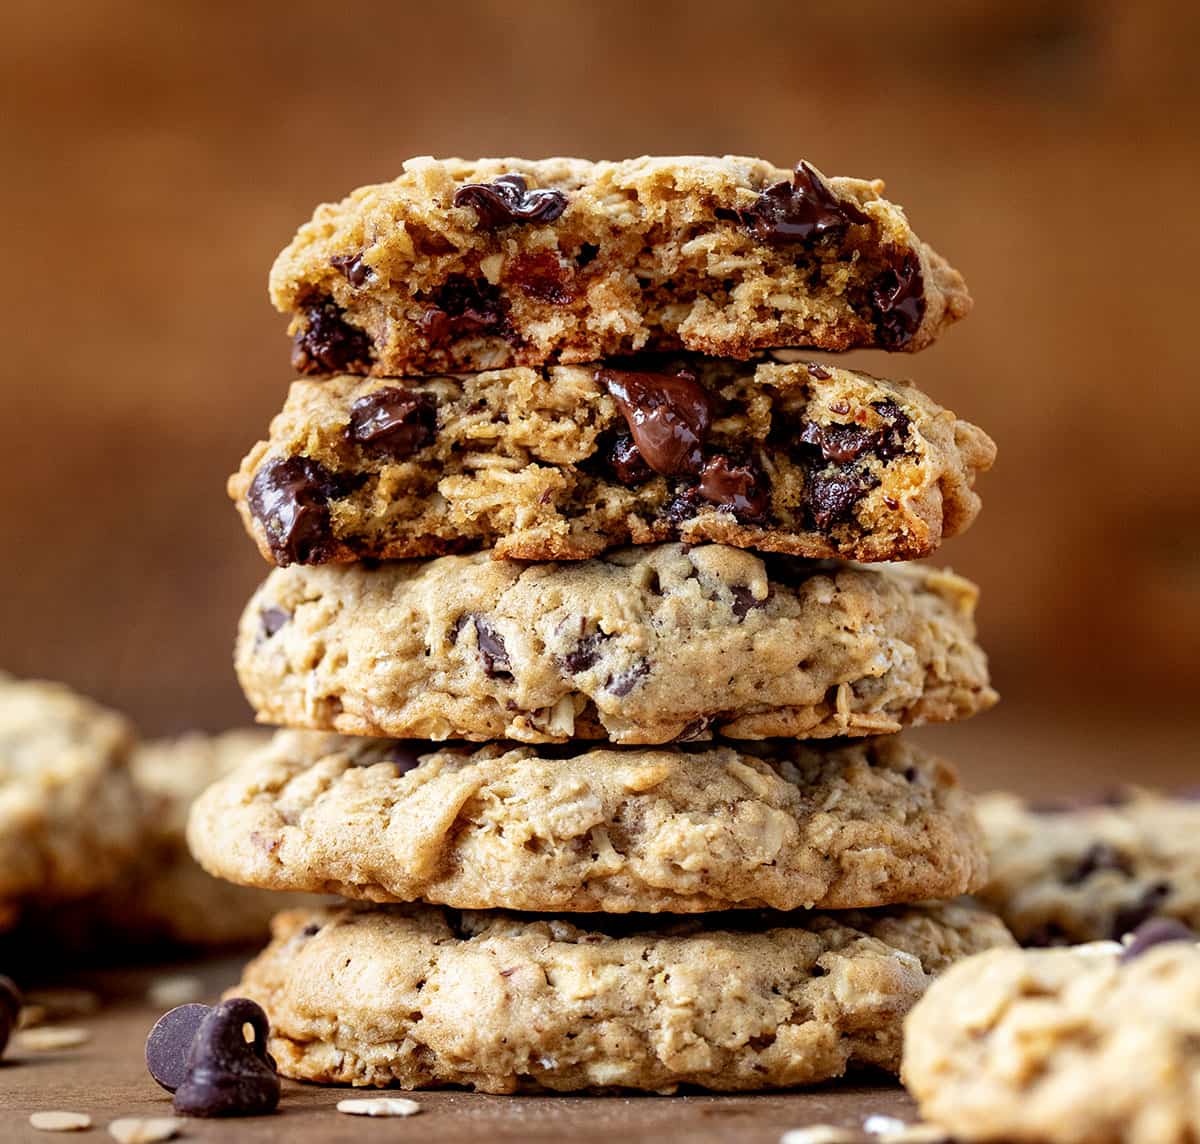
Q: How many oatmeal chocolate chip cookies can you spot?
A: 9